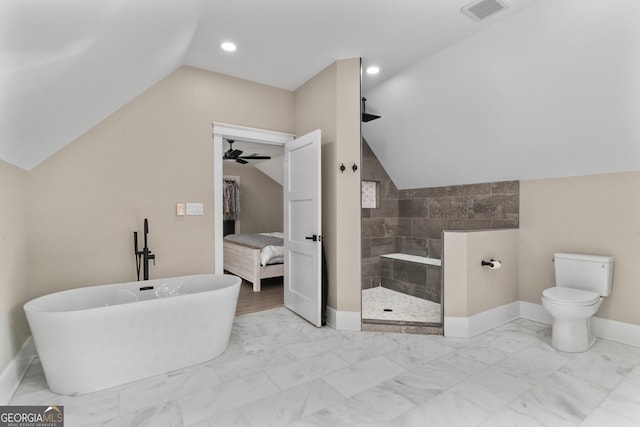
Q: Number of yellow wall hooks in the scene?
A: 0